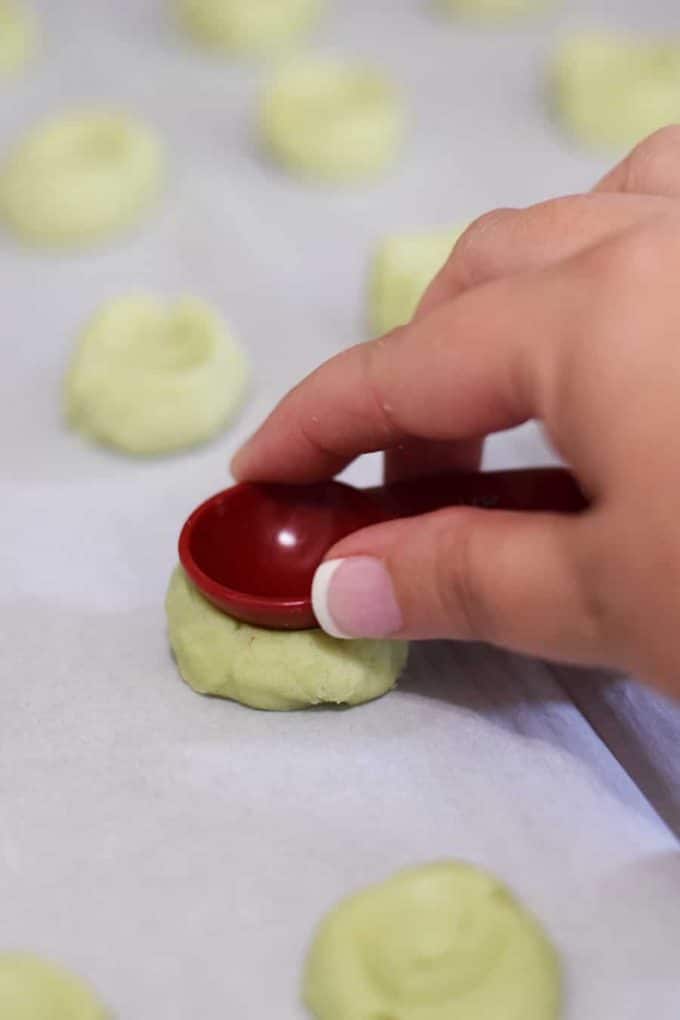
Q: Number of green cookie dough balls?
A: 11